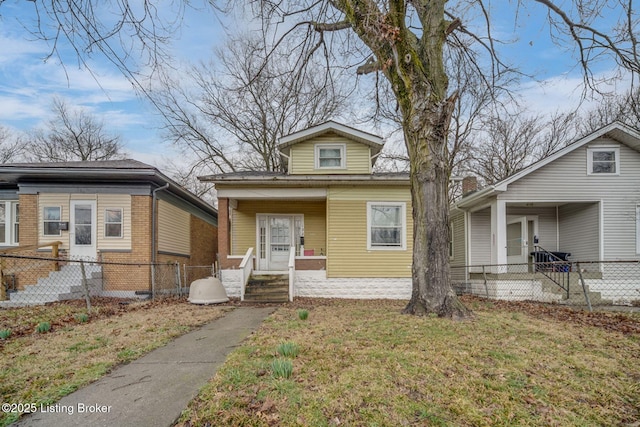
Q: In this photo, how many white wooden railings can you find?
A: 2